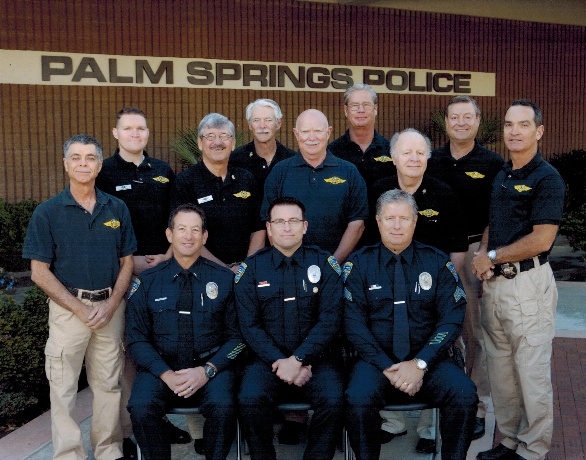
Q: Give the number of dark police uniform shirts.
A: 3